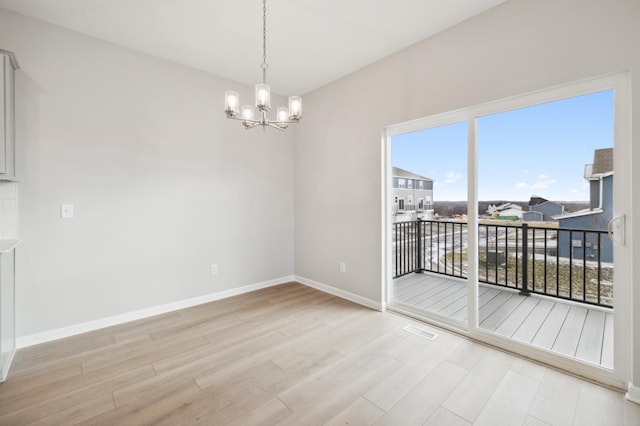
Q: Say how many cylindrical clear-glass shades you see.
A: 5